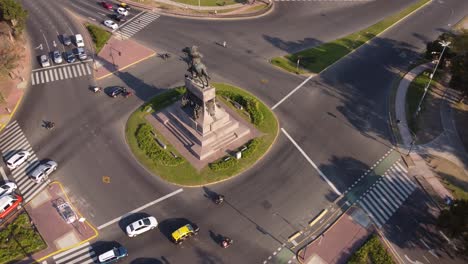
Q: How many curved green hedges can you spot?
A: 4